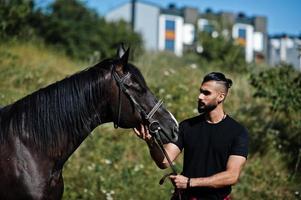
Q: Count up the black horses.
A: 1